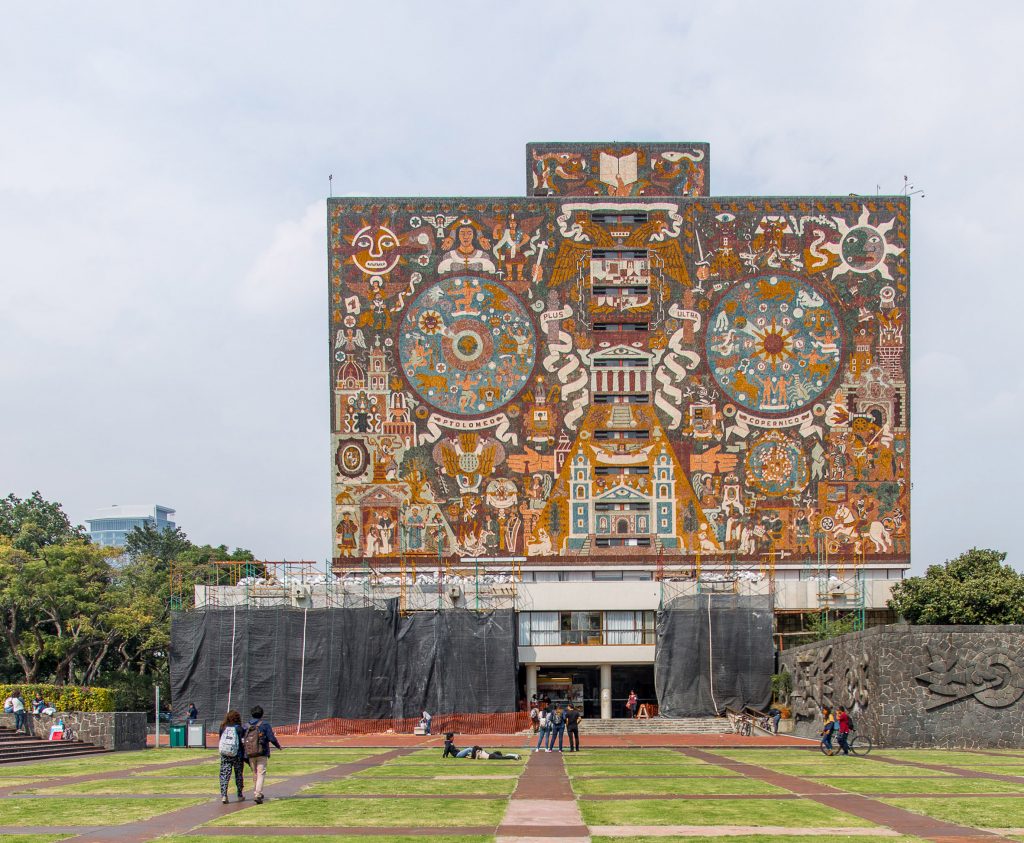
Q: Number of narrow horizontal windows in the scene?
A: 10